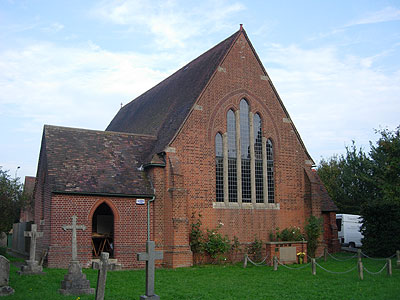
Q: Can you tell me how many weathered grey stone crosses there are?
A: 4